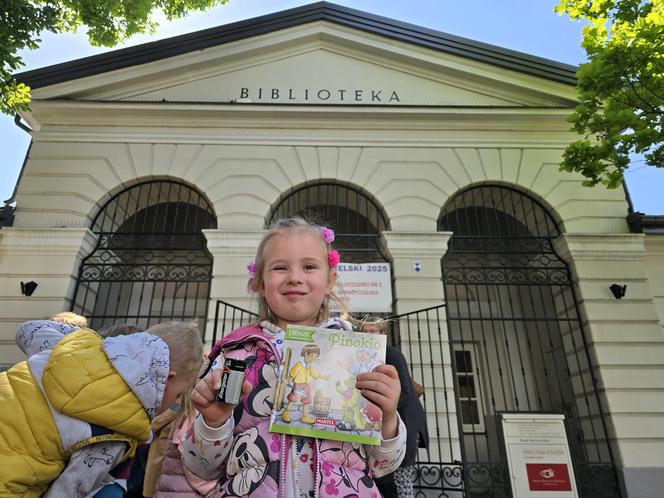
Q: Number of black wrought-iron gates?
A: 3